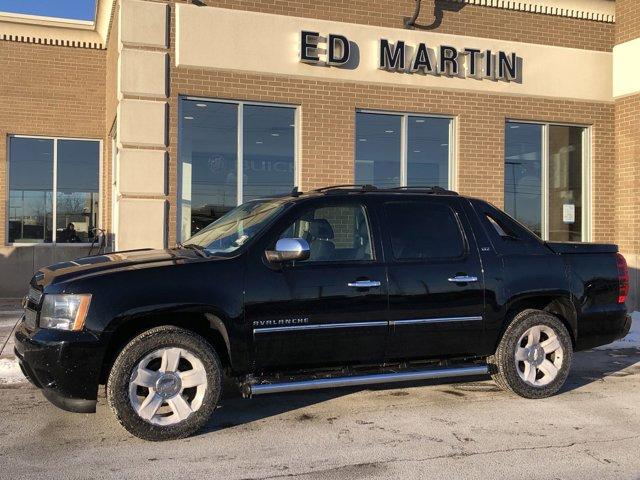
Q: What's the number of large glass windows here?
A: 4